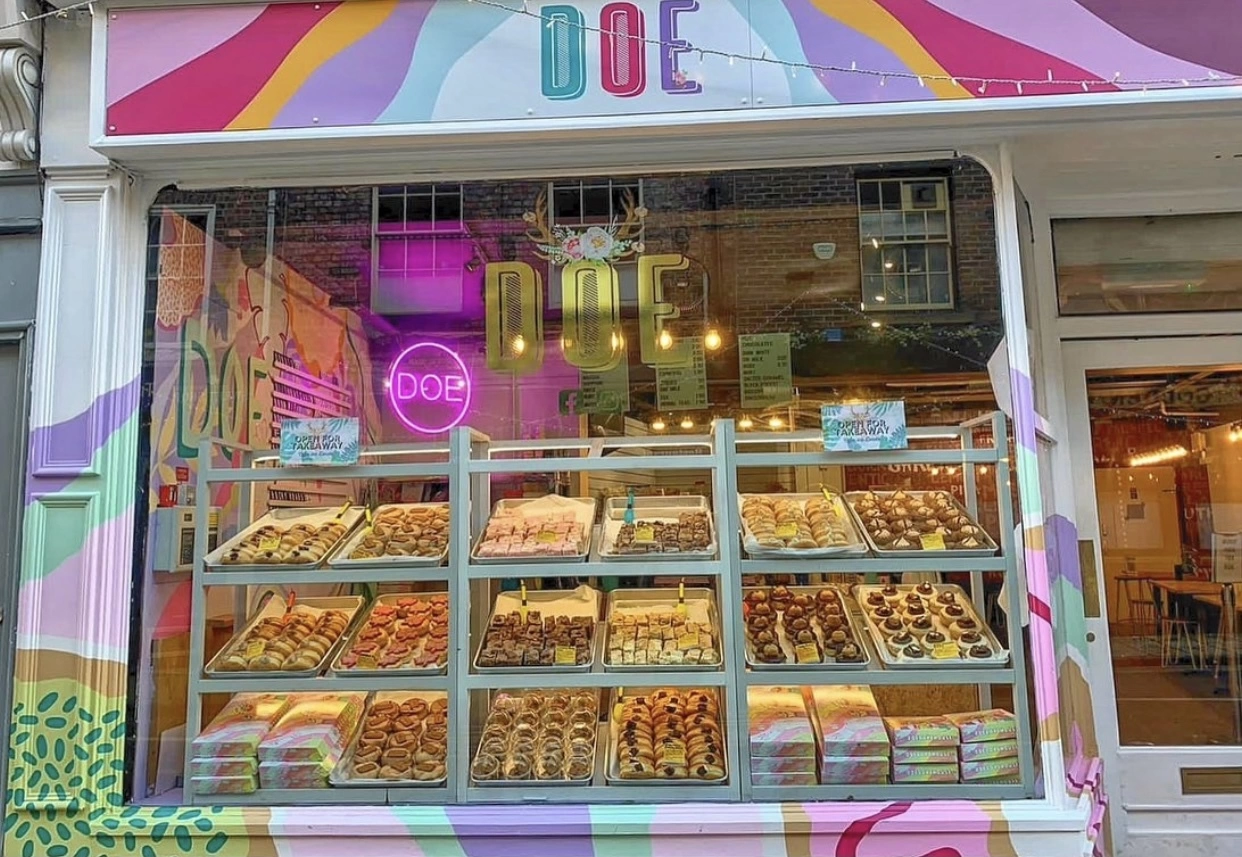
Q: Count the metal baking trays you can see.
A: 15